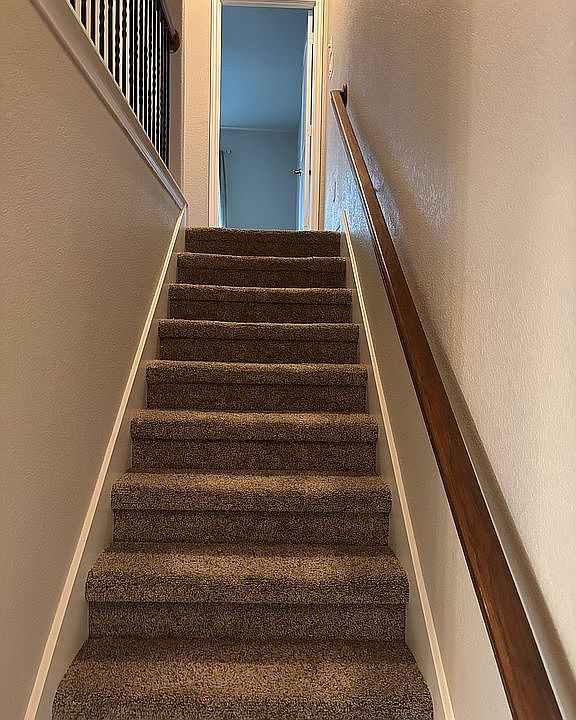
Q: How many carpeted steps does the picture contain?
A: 9